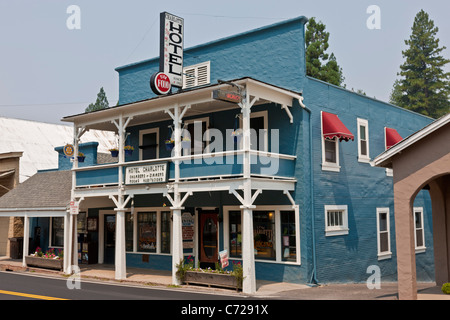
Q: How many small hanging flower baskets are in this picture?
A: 6